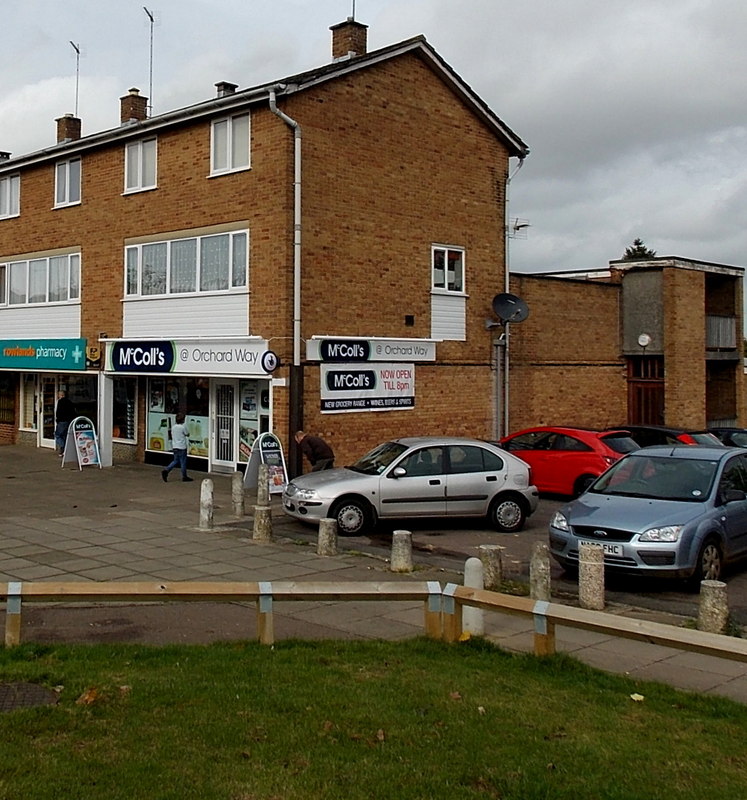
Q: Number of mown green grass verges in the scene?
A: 1